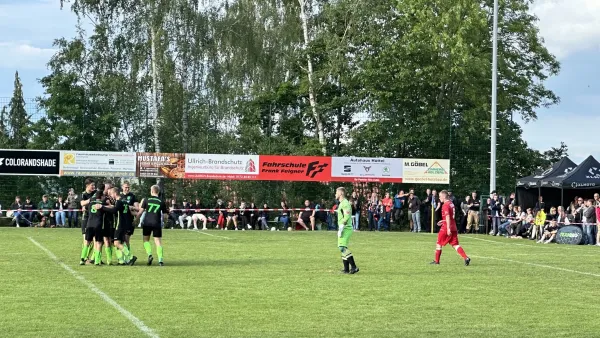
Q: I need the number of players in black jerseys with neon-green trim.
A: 7